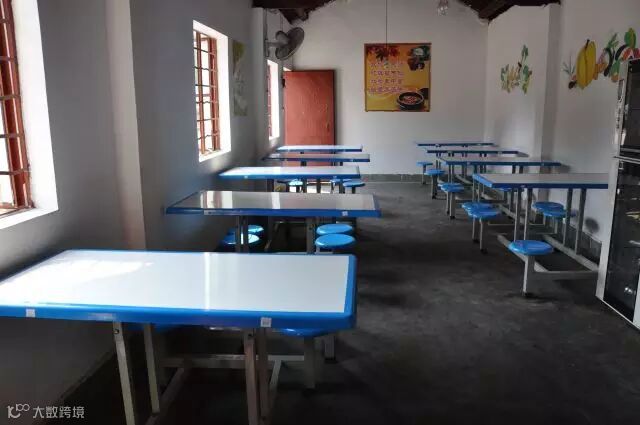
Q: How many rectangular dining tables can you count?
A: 9